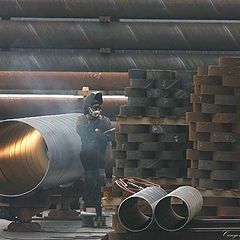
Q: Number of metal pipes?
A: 8